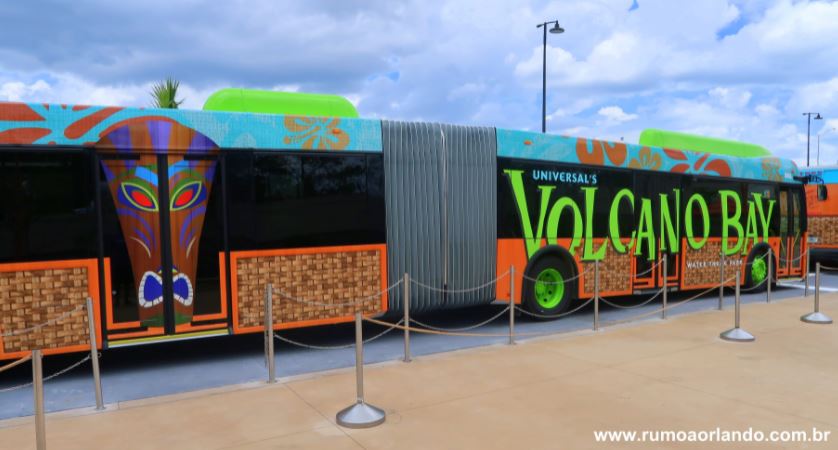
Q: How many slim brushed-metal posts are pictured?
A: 13